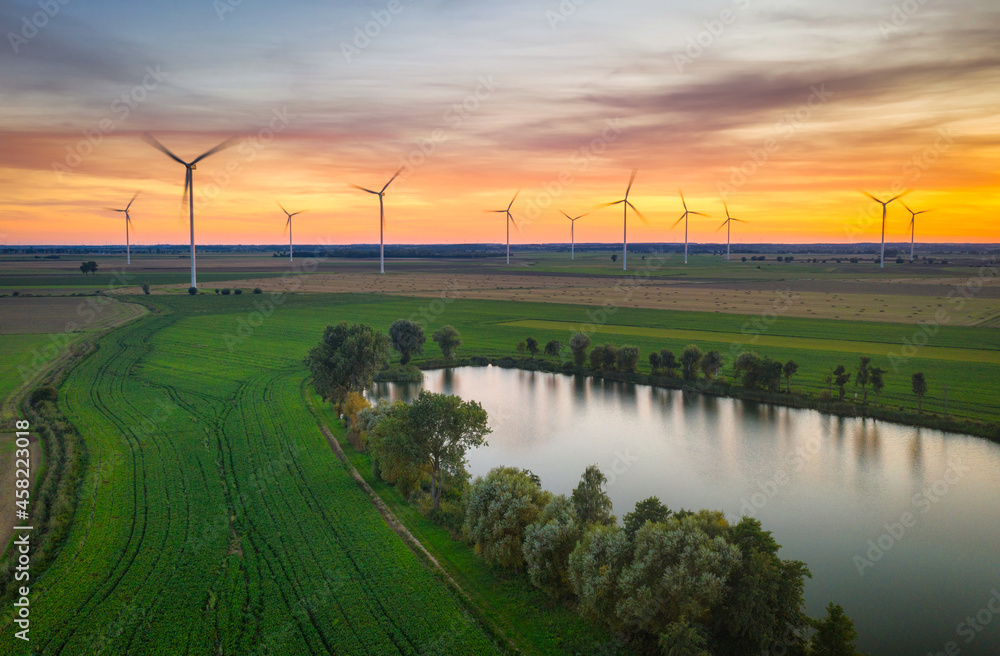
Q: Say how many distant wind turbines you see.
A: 11